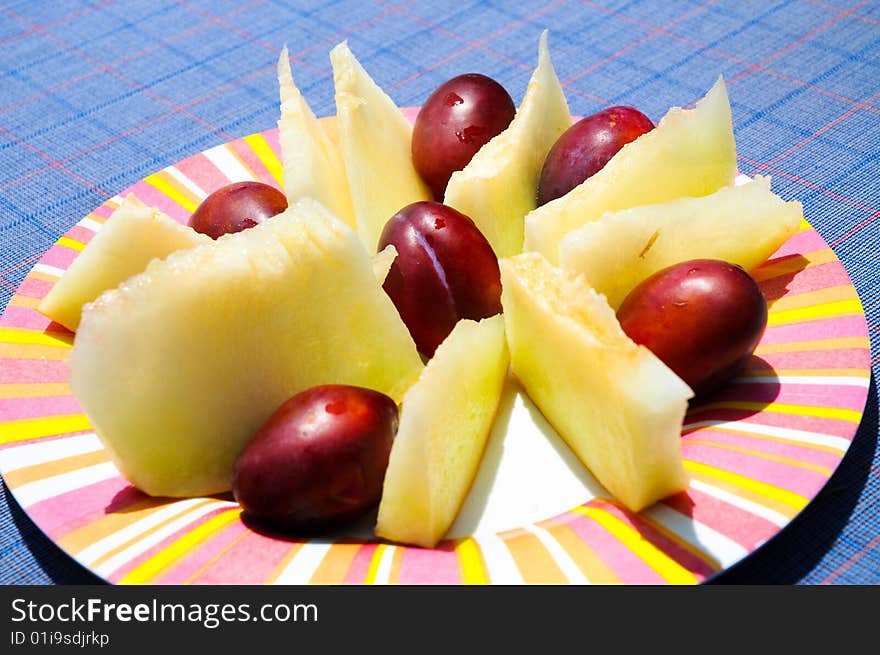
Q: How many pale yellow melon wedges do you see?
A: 9